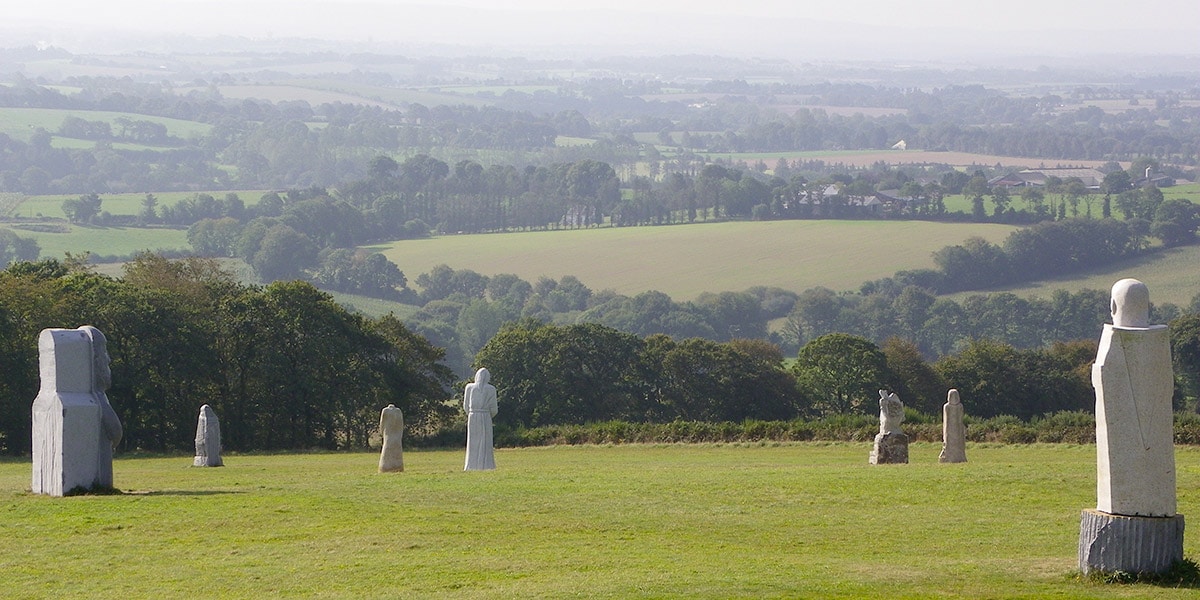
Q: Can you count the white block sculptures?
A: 7